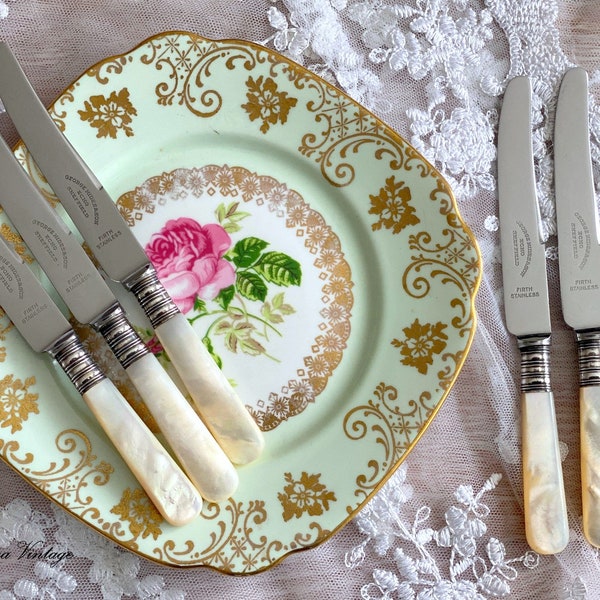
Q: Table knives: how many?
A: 5